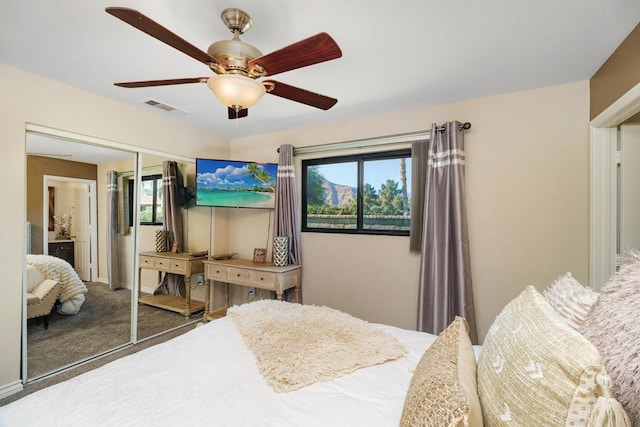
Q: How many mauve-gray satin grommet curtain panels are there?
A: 2